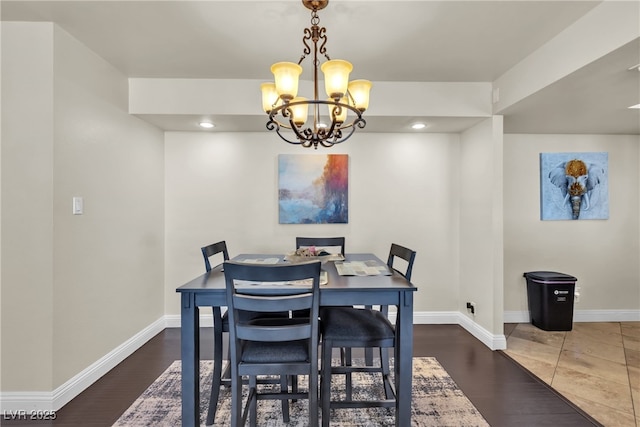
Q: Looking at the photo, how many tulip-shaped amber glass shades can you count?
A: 6